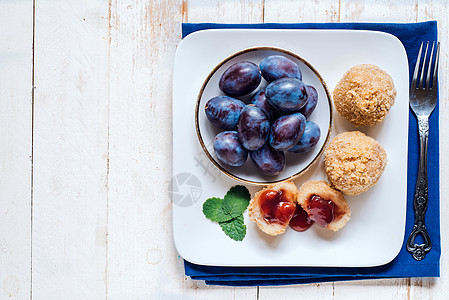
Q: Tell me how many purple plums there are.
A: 11